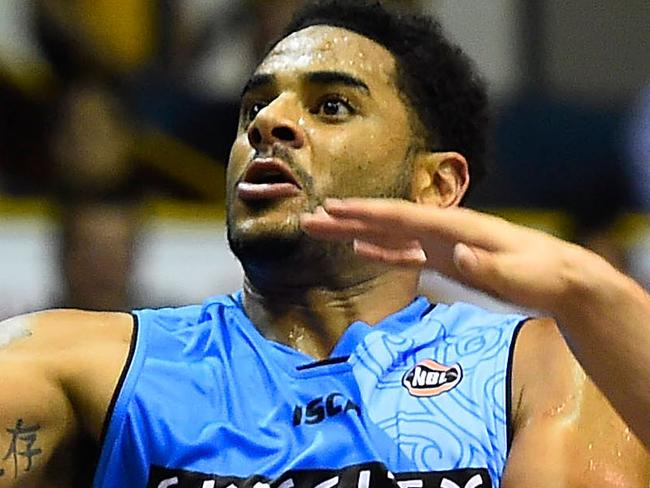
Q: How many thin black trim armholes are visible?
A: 2